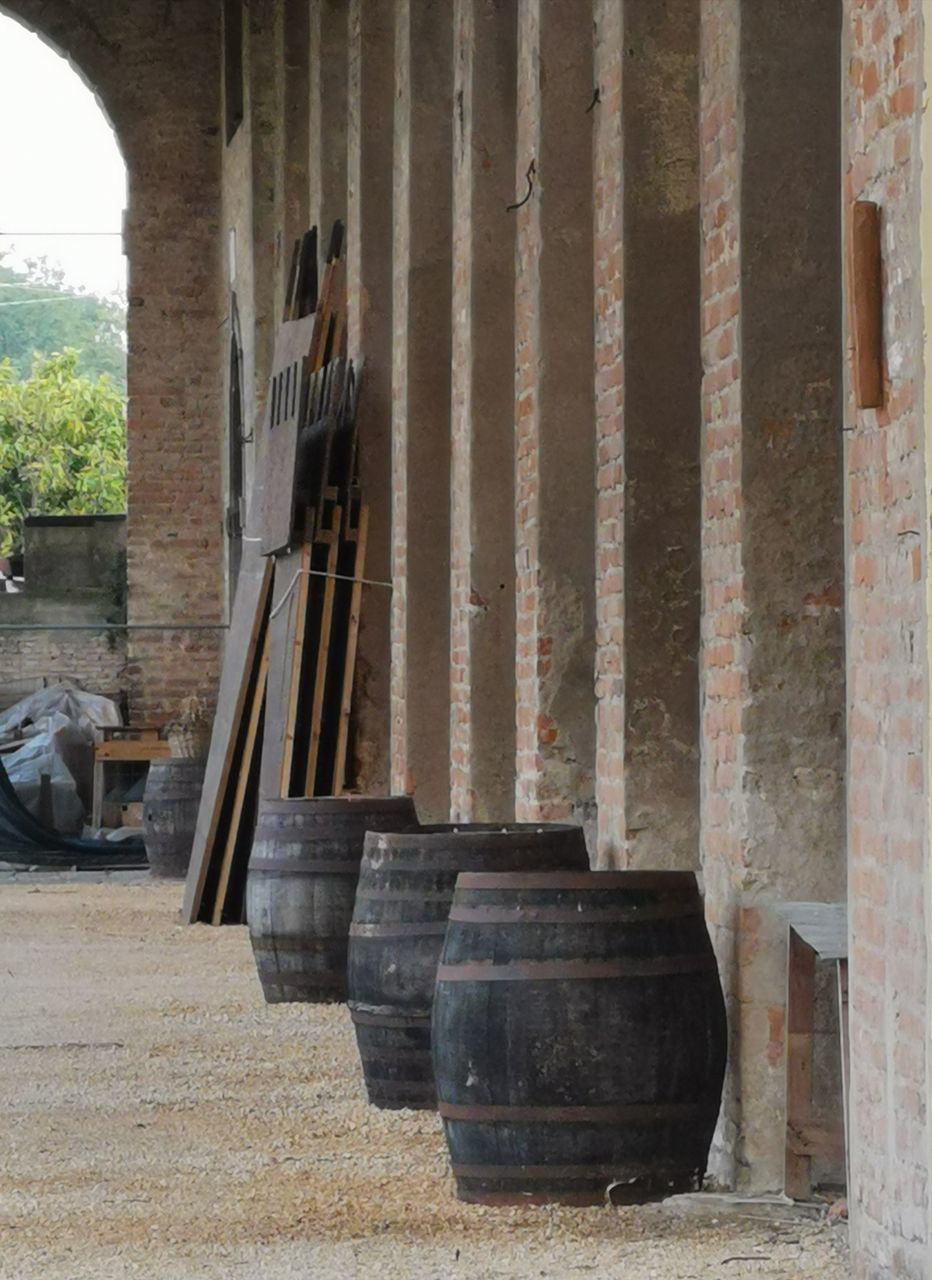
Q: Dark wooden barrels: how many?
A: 4